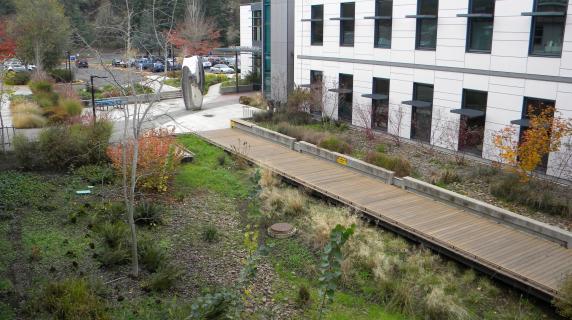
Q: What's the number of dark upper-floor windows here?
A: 6